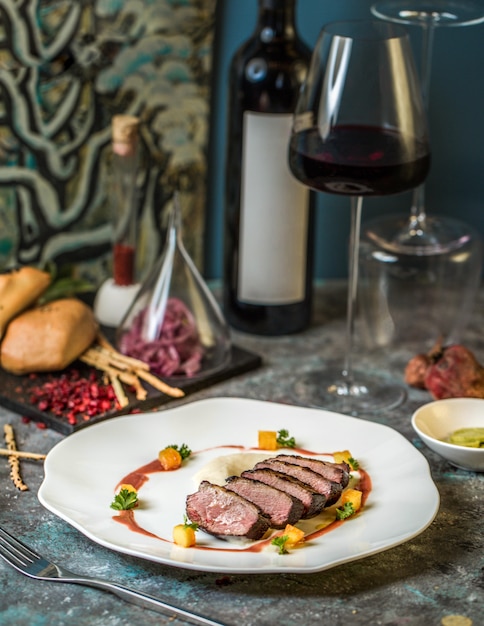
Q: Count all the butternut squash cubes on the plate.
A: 7